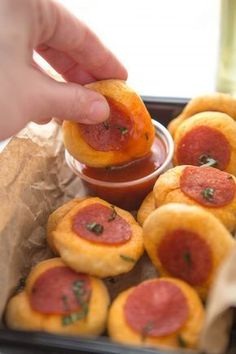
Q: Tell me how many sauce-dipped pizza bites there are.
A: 1